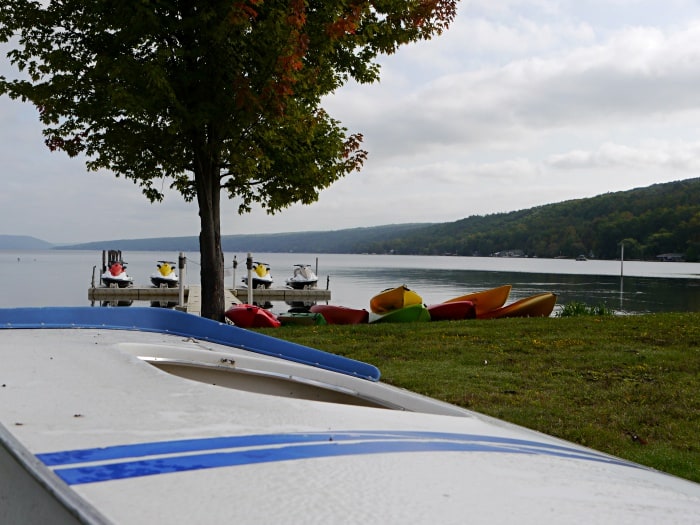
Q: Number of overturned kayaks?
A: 8